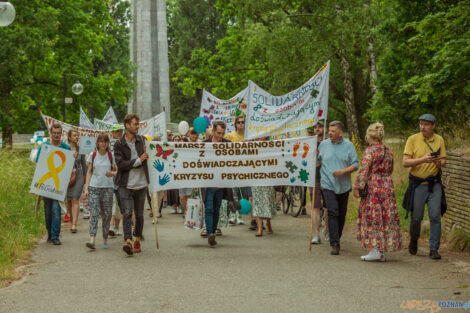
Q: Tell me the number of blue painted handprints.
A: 4